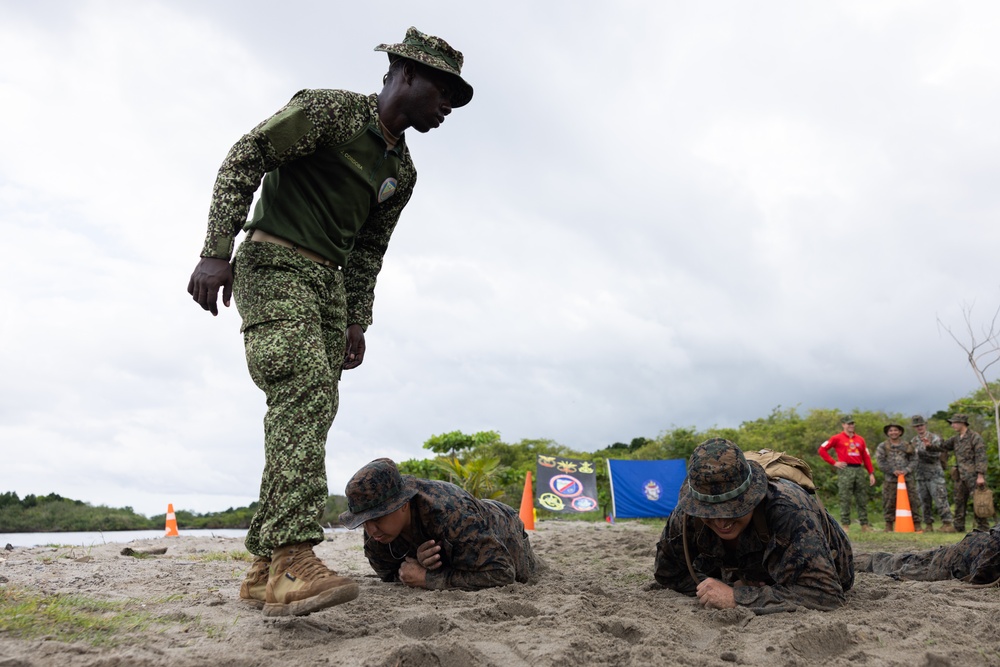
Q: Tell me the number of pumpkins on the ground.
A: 0